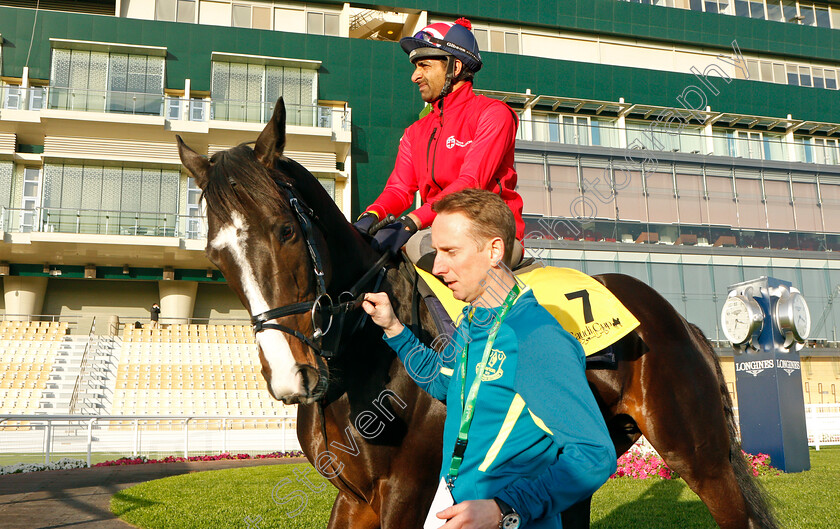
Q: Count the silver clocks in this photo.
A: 2